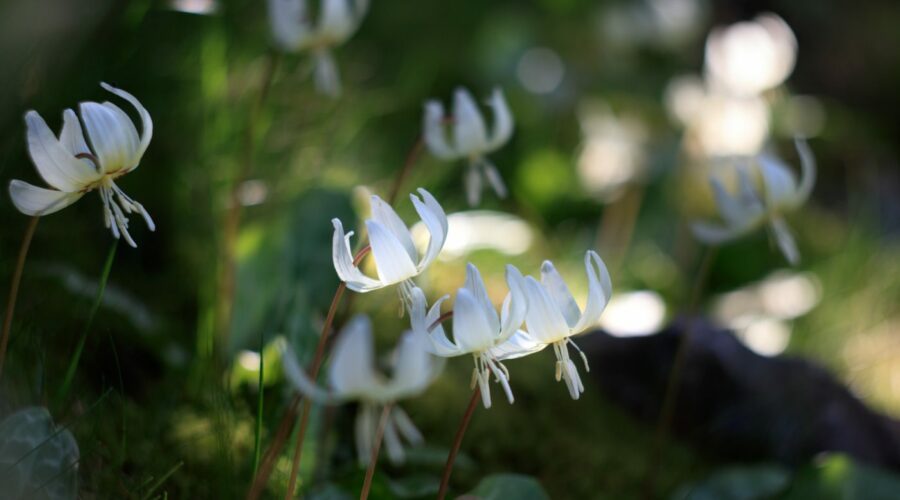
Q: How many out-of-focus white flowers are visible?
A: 4